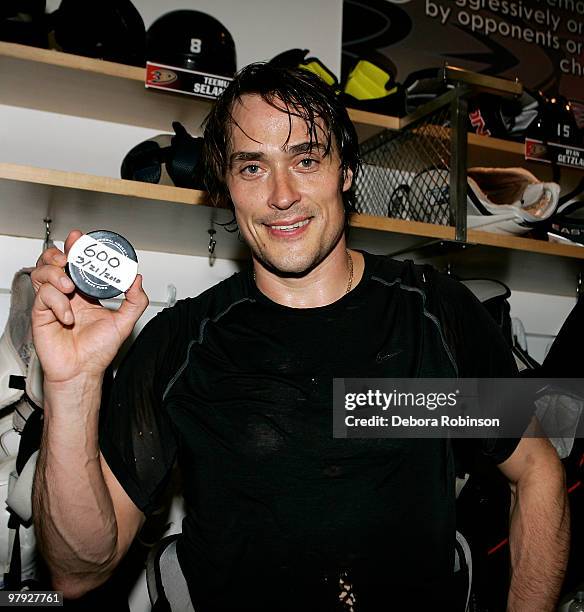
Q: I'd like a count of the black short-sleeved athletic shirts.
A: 1